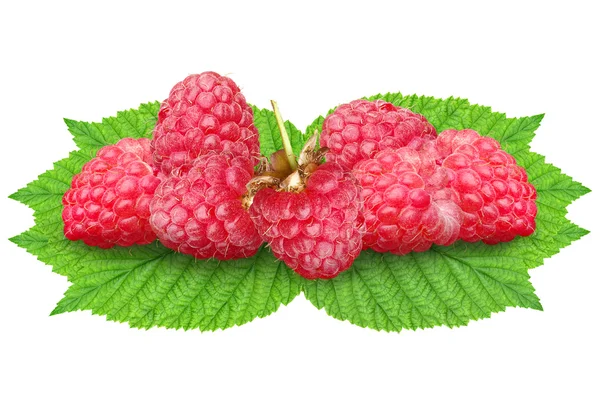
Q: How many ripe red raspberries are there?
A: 7